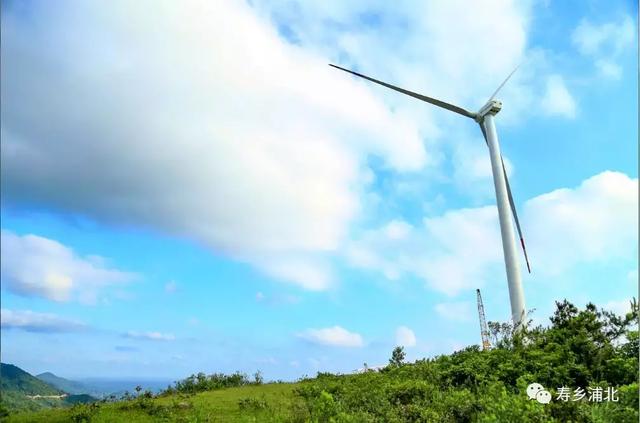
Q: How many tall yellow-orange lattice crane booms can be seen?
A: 1